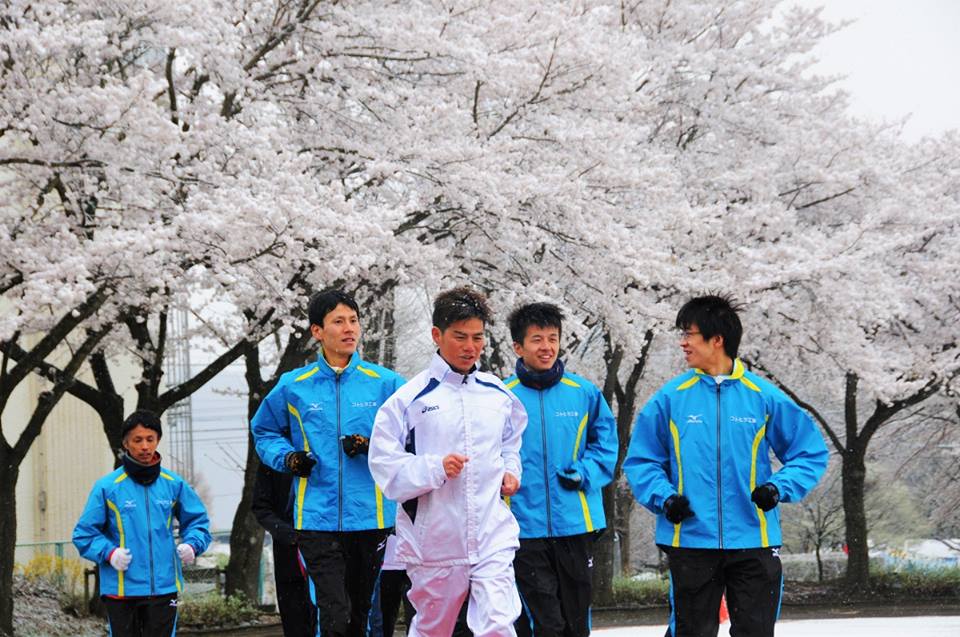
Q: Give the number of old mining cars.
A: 0